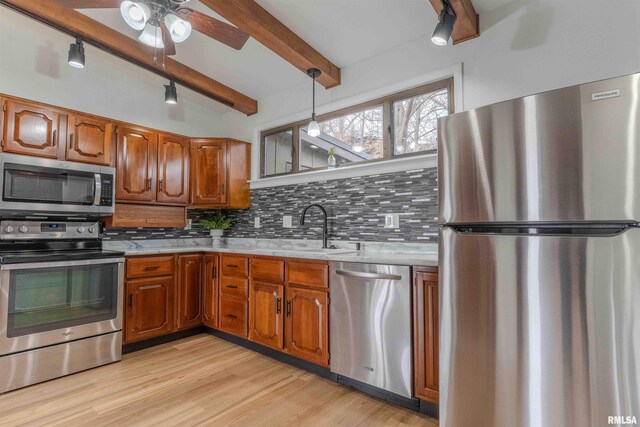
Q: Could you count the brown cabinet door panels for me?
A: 11